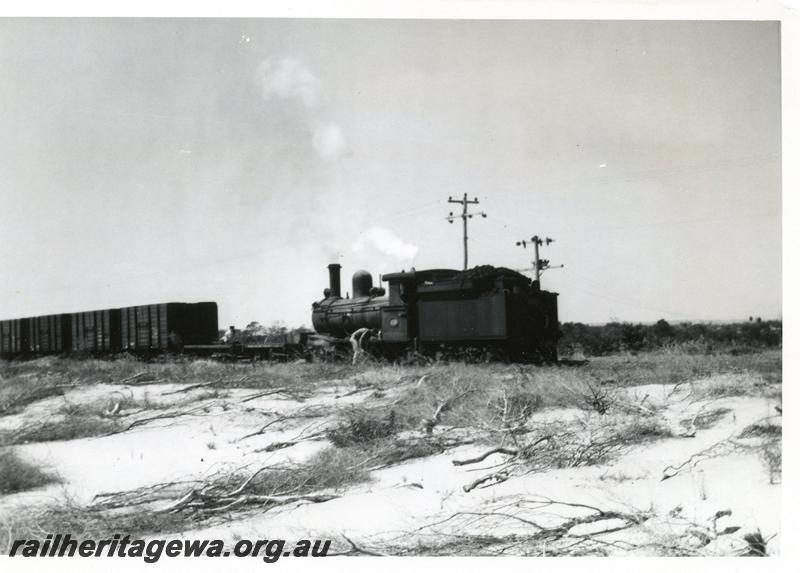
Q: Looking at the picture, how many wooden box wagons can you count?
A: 4